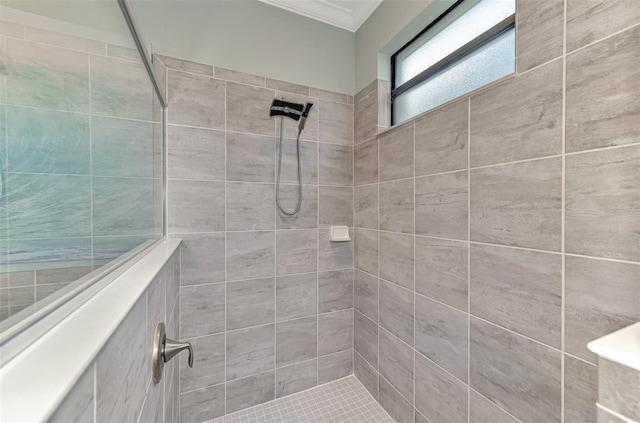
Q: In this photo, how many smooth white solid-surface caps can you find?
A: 2